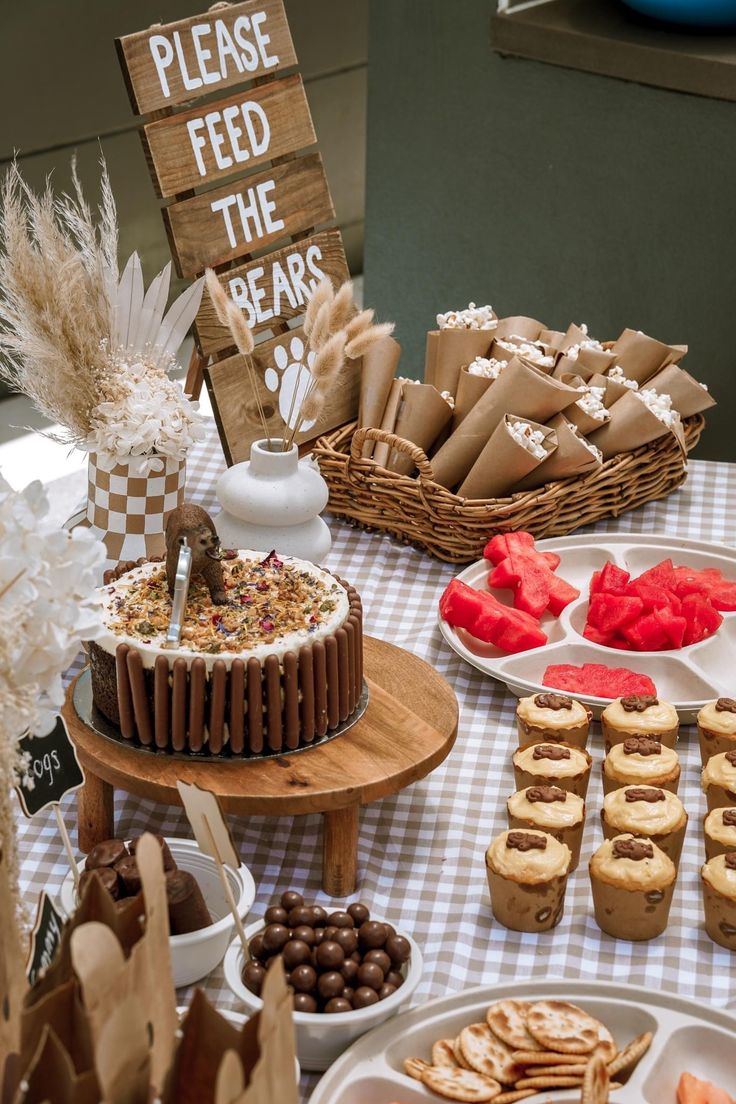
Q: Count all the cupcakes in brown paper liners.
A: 12